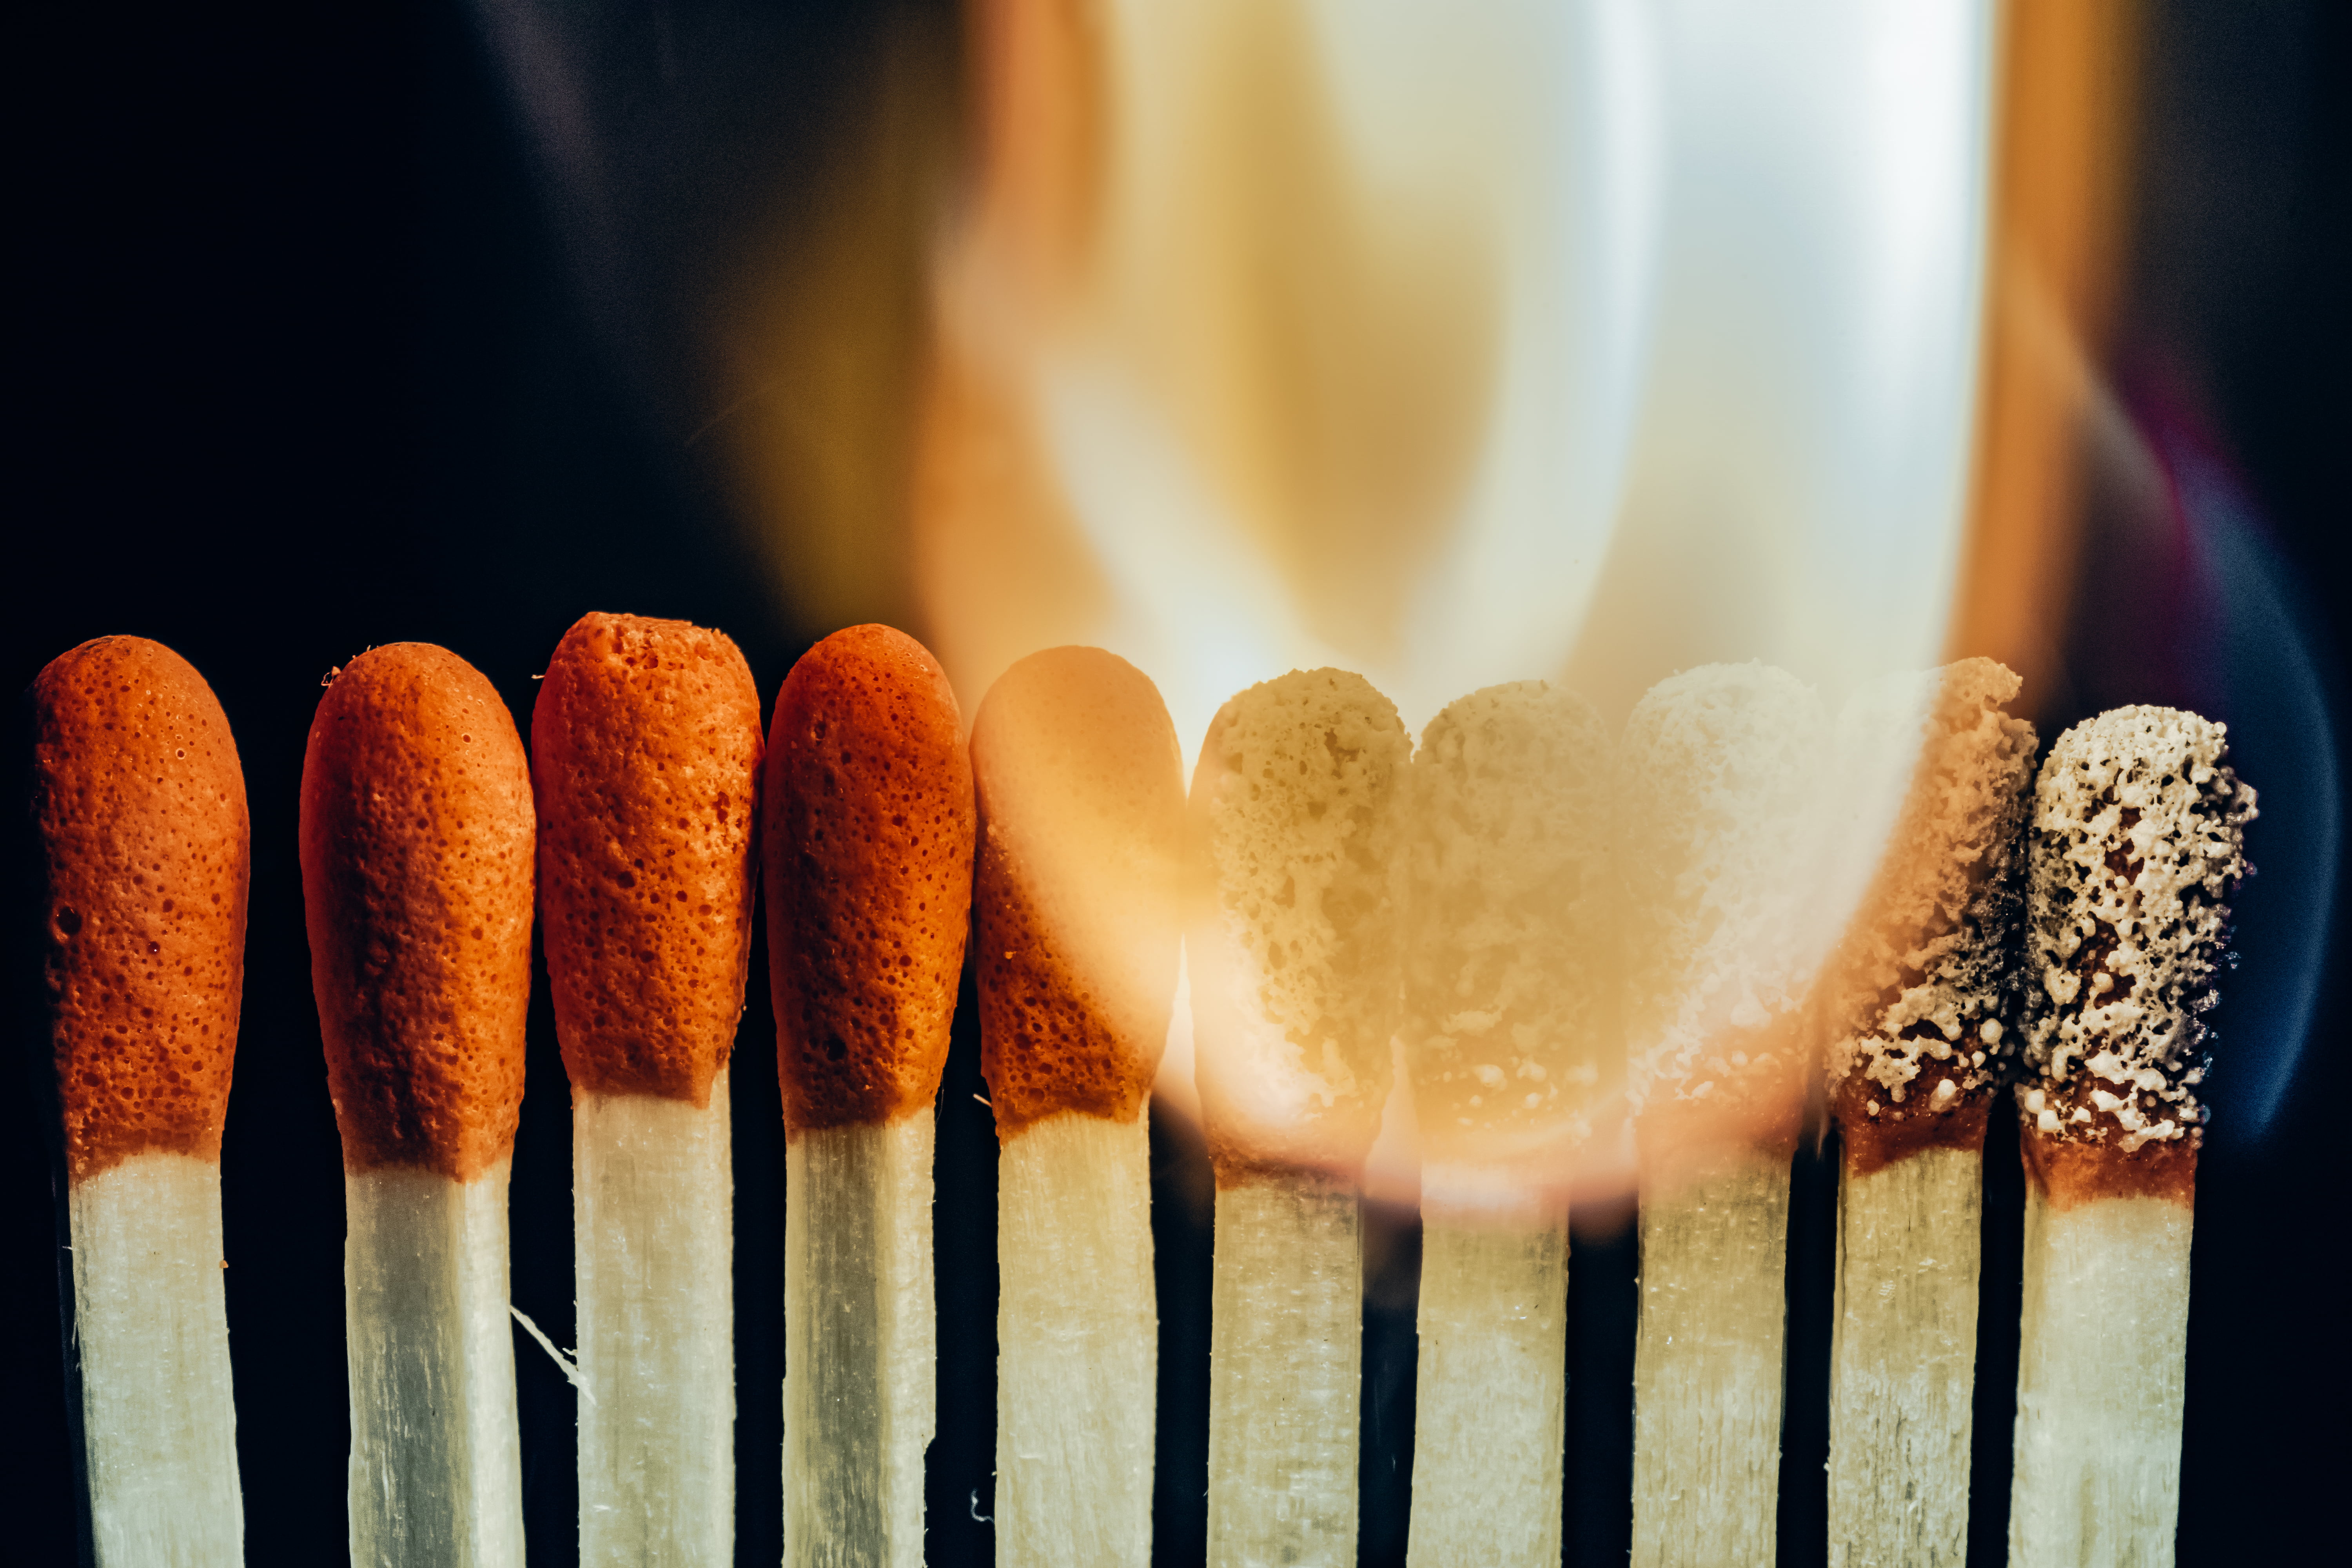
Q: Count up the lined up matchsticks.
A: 10